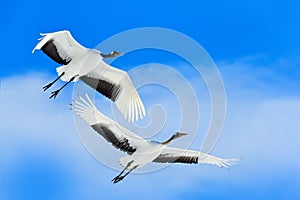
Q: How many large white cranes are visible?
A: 2